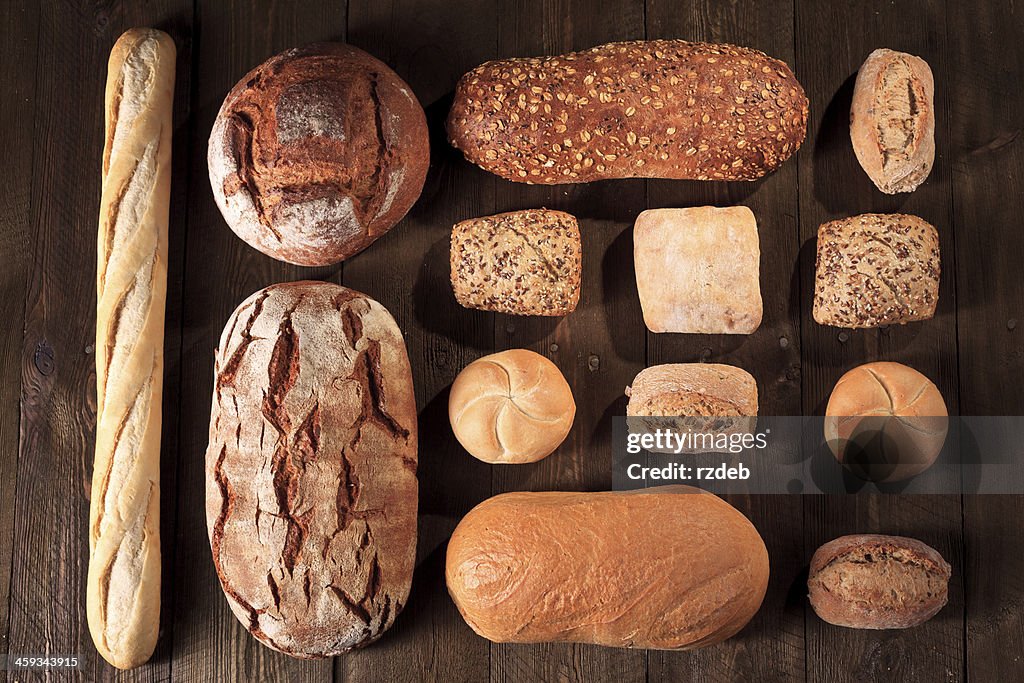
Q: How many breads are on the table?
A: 13